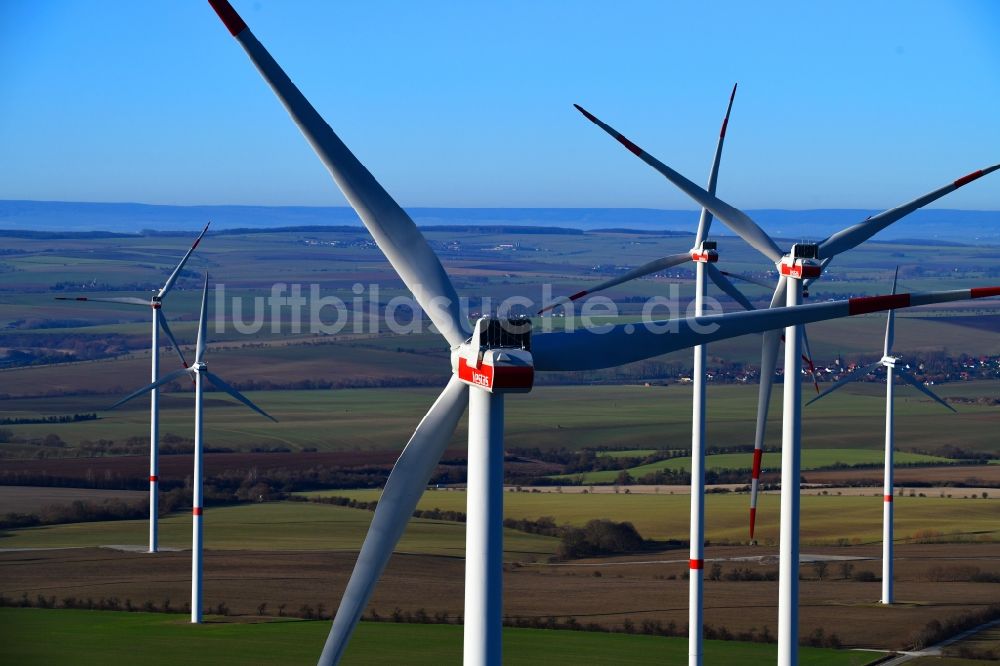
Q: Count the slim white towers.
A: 6